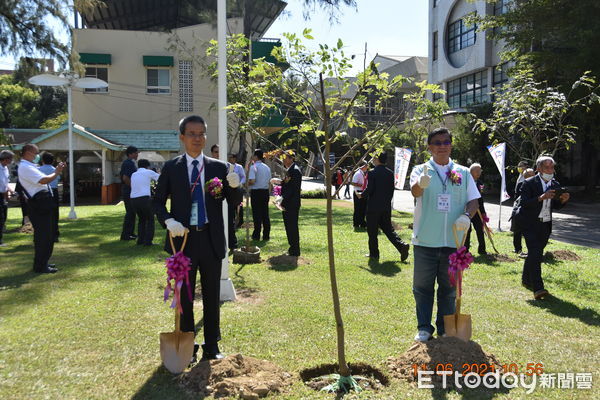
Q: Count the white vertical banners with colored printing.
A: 2